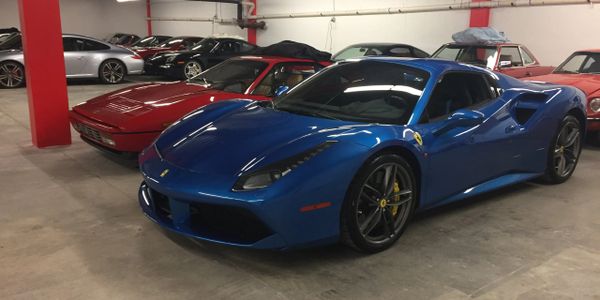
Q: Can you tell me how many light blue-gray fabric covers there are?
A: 1